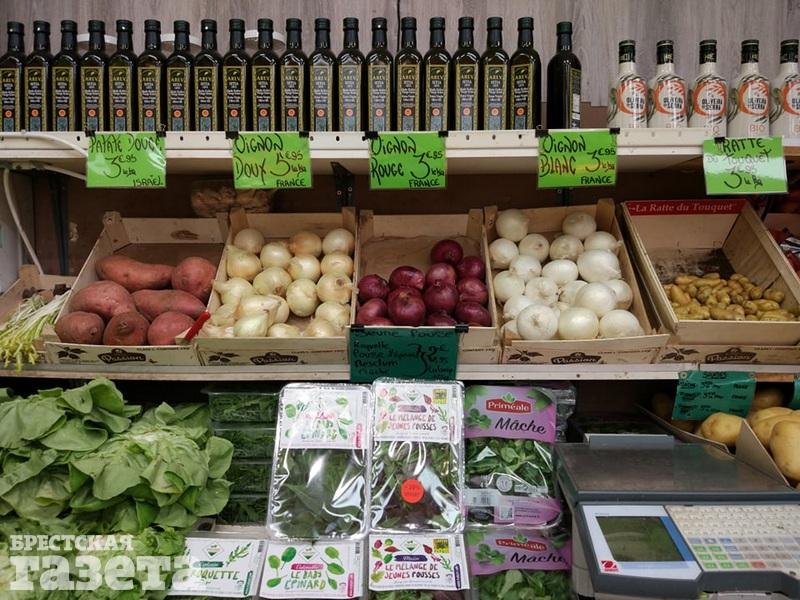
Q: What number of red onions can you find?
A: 12